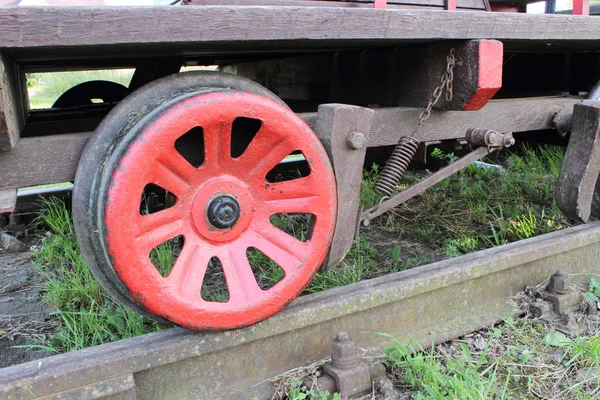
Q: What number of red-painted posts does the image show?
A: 3